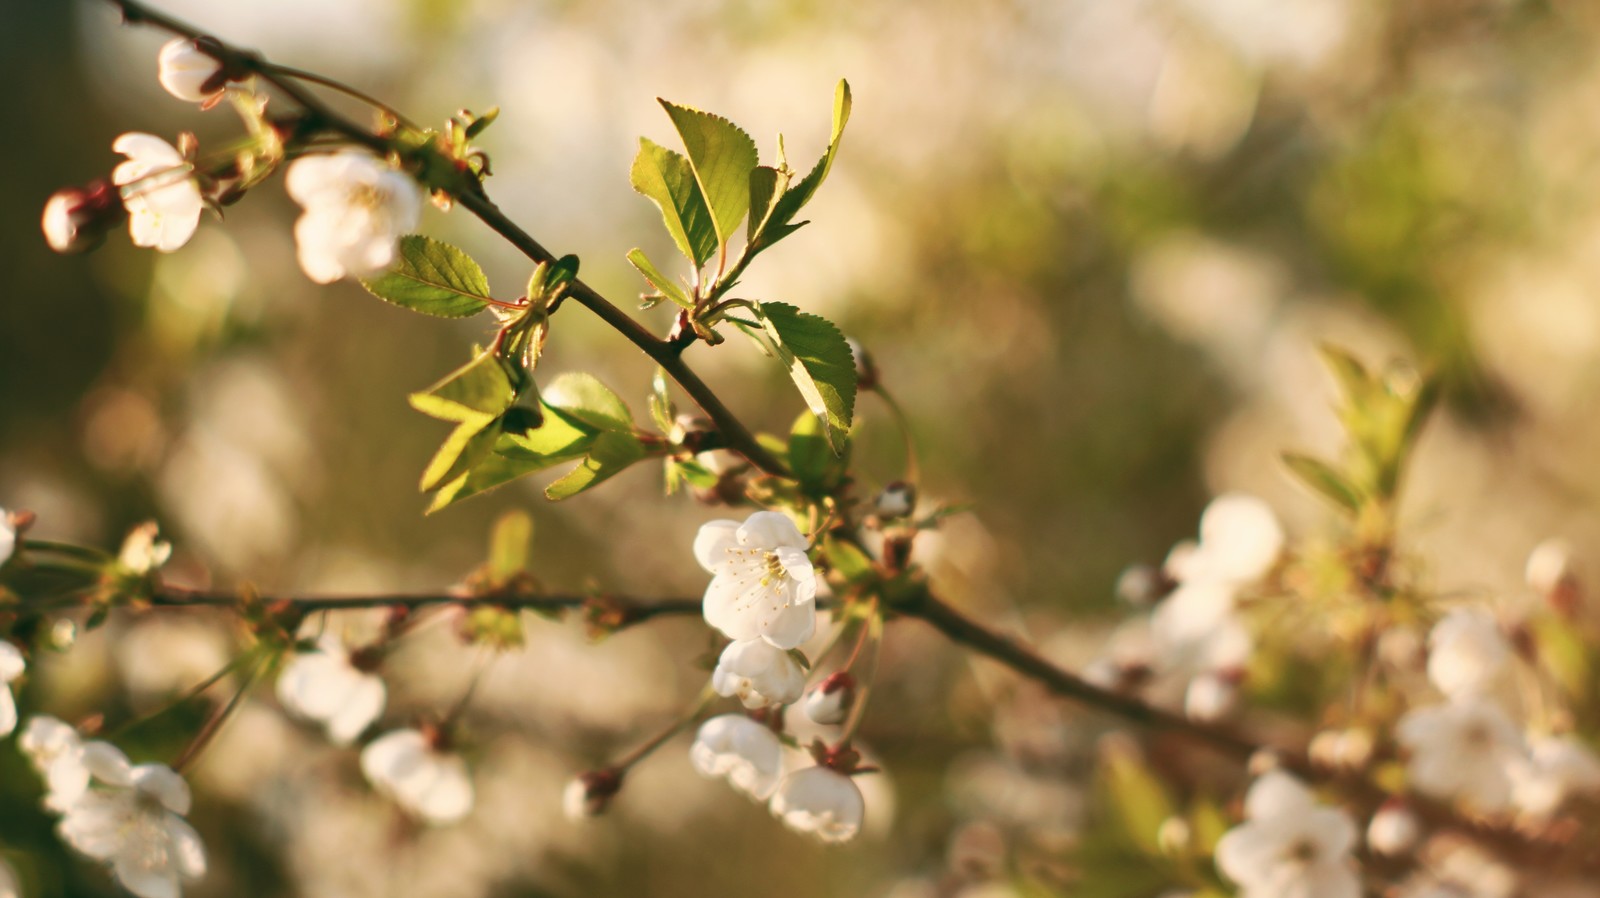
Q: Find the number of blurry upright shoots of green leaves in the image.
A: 1